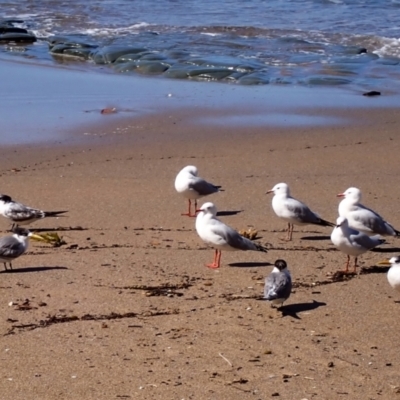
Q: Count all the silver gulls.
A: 5